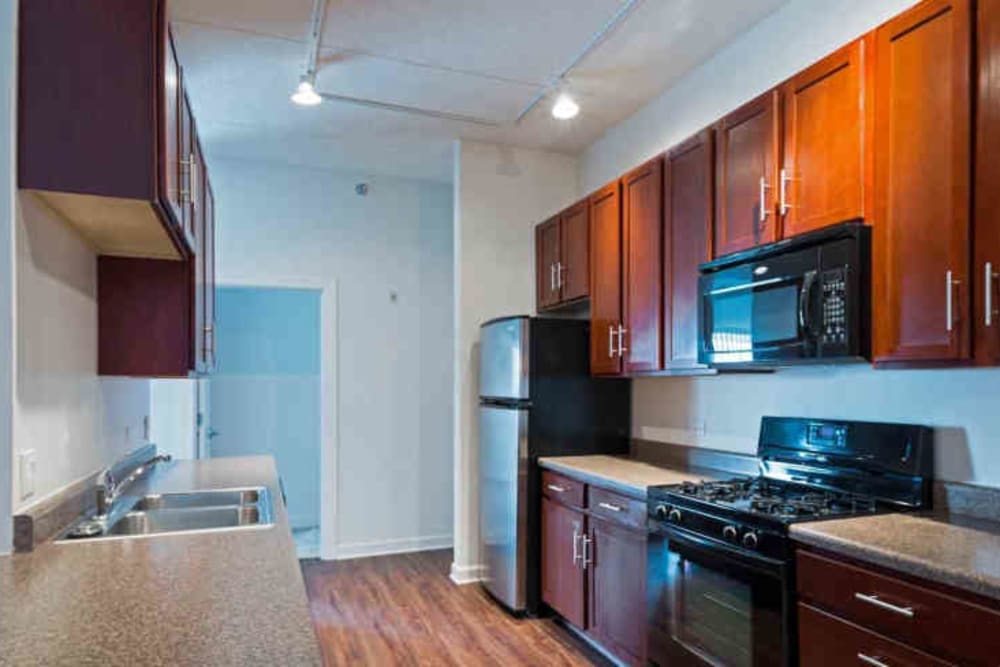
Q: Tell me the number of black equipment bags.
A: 0